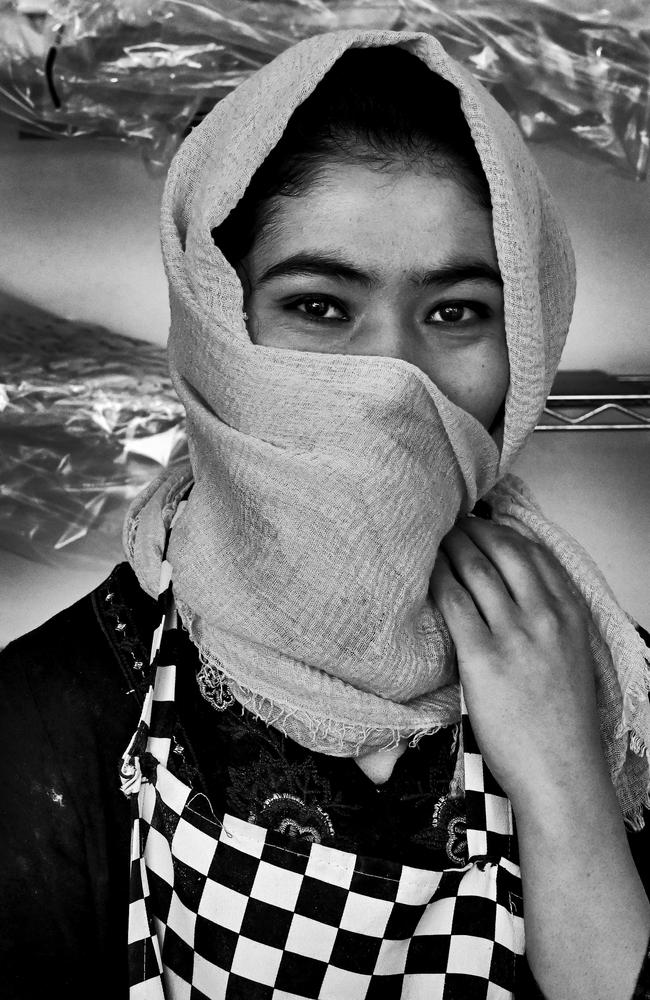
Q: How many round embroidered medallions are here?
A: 3